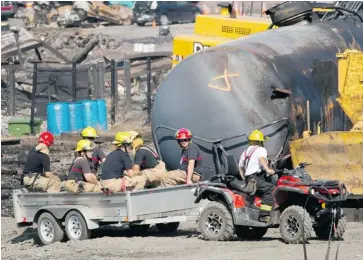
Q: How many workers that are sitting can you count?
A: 7